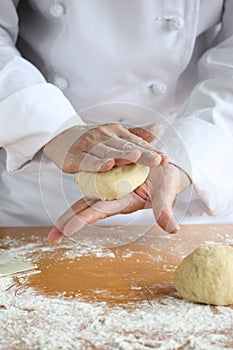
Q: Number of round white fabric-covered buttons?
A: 4